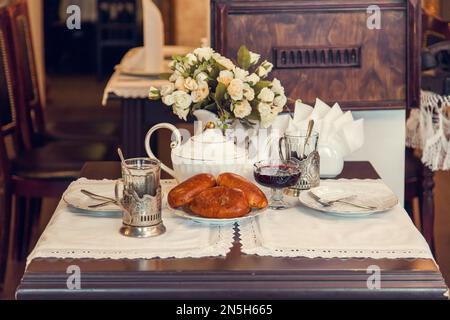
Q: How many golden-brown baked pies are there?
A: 3